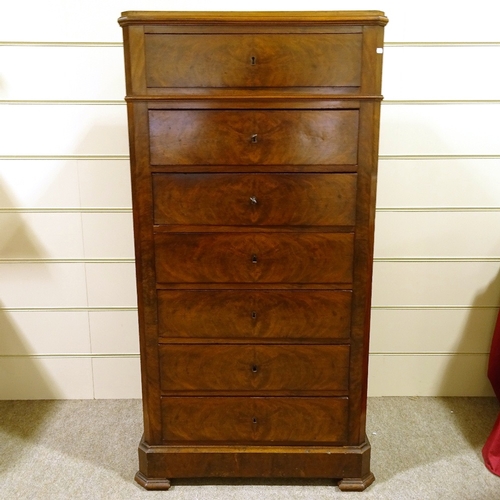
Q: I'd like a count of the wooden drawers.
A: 7